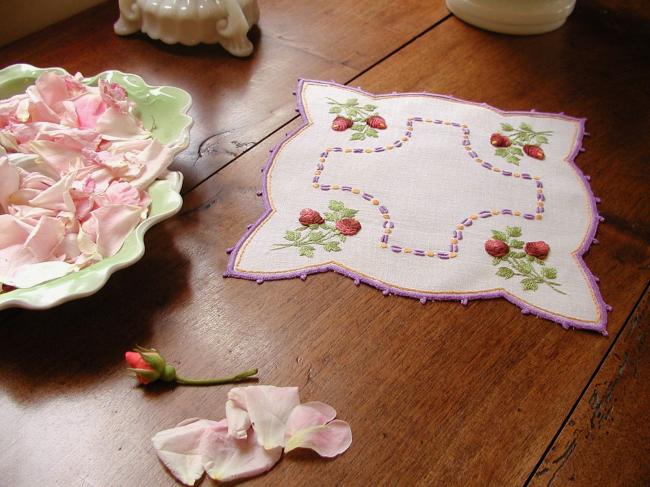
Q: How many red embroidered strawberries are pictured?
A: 8